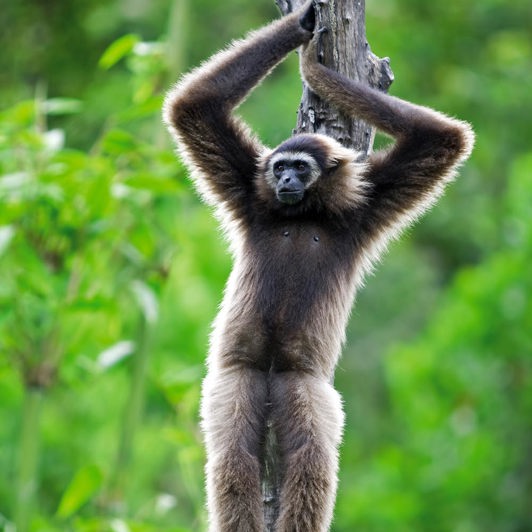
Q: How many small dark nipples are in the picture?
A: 2